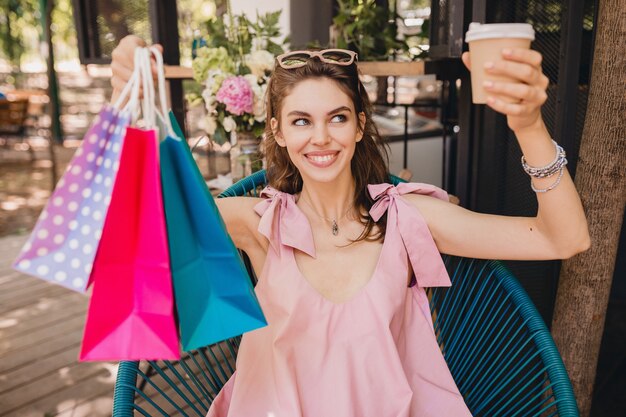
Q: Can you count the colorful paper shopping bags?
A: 3